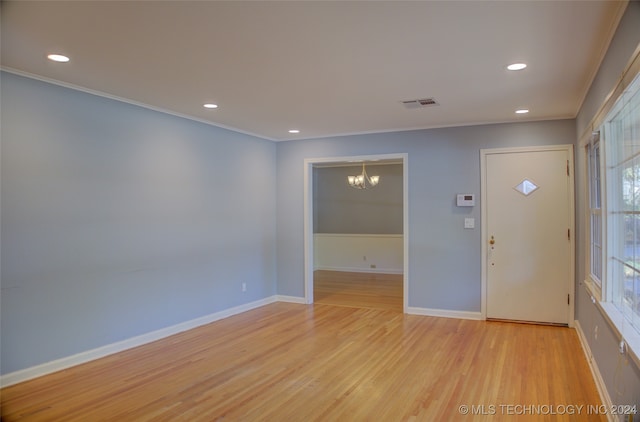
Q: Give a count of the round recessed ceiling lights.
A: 5